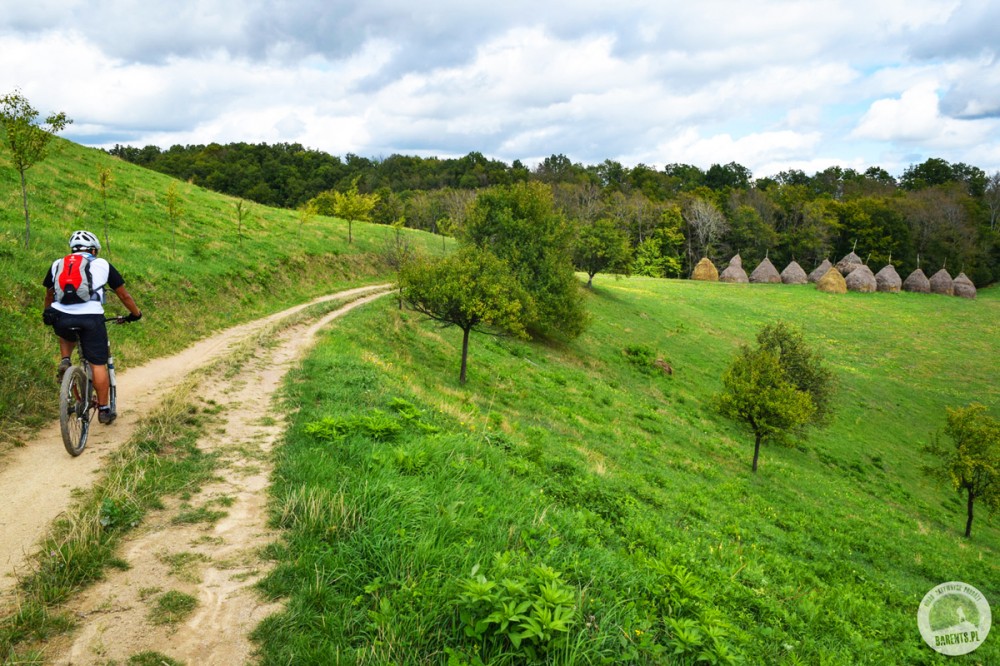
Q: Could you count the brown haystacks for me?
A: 10